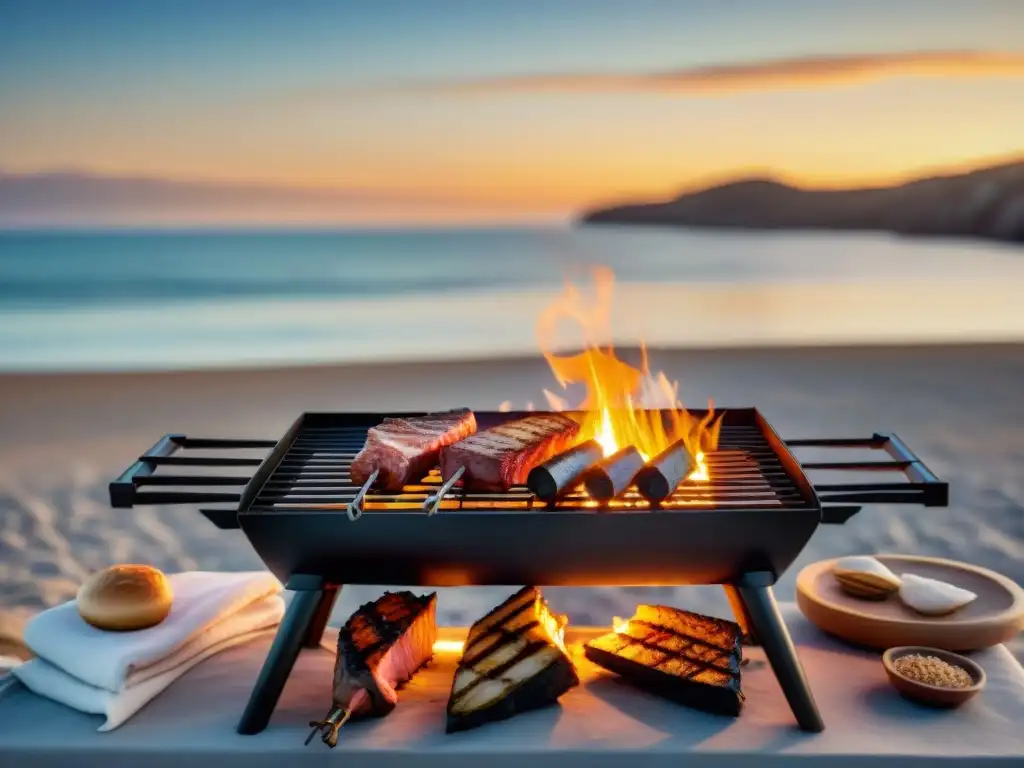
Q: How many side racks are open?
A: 2